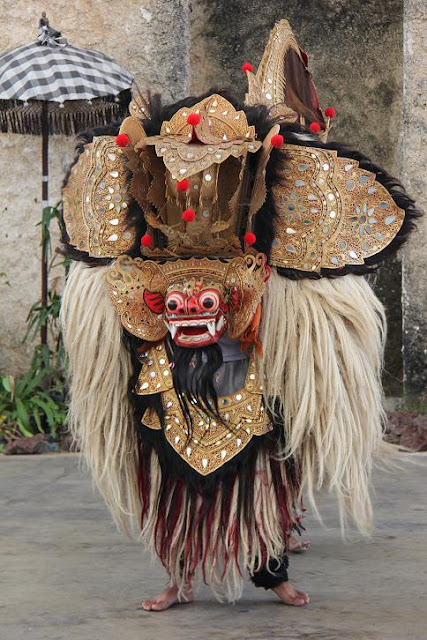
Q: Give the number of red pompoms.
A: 10